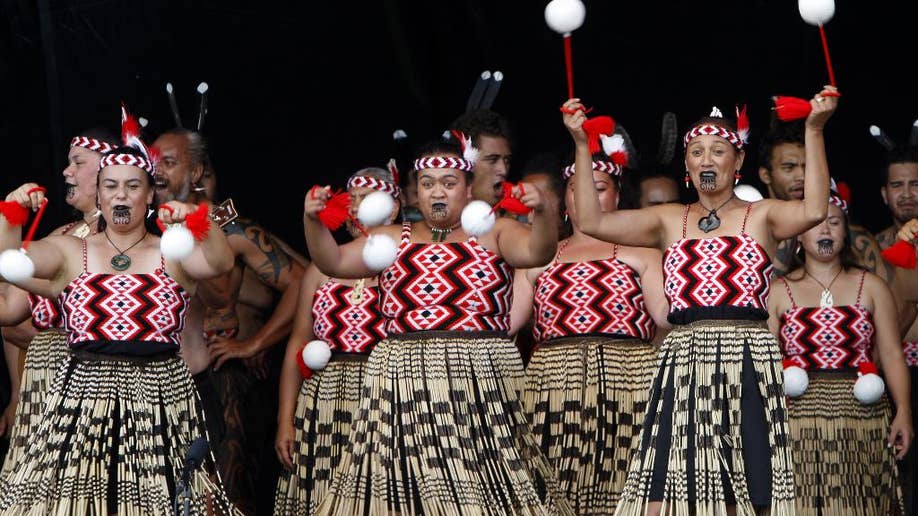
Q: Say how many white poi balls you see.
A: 11